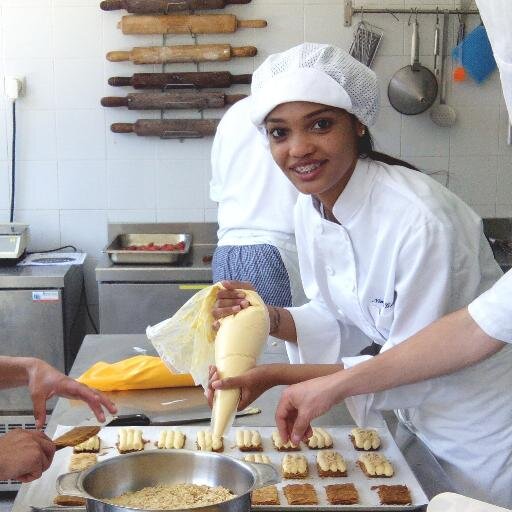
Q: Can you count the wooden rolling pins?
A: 6